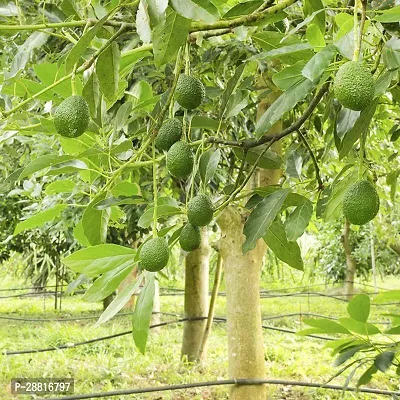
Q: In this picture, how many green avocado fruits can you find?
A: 9